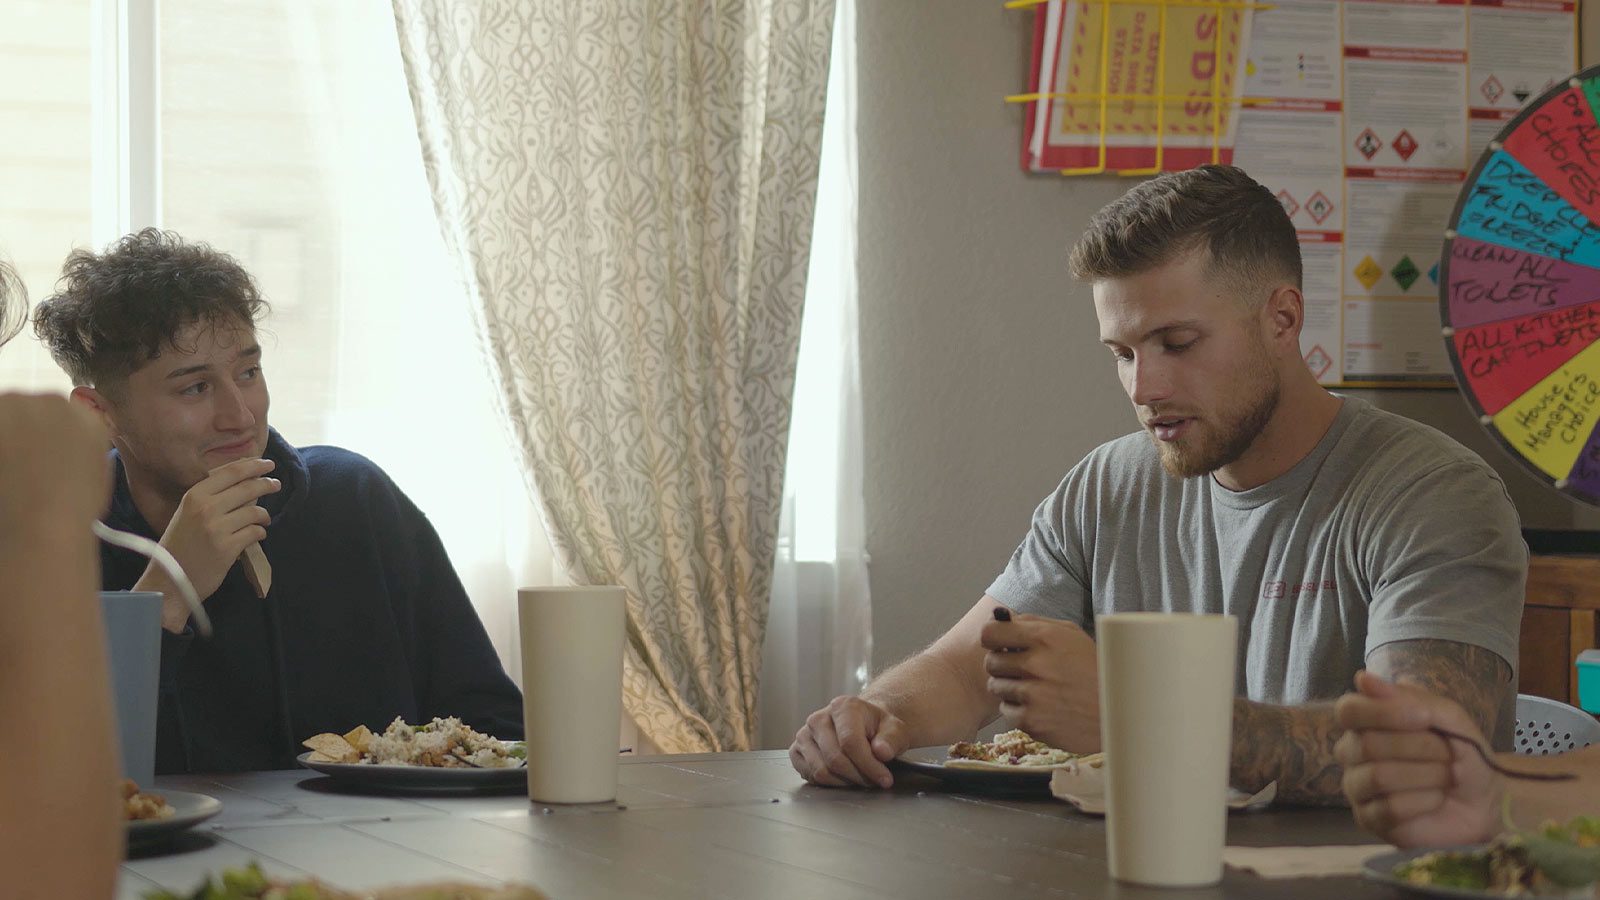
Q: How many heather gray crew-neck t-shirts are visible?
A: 1